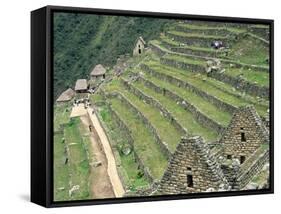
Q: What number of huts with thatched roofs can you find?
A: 3